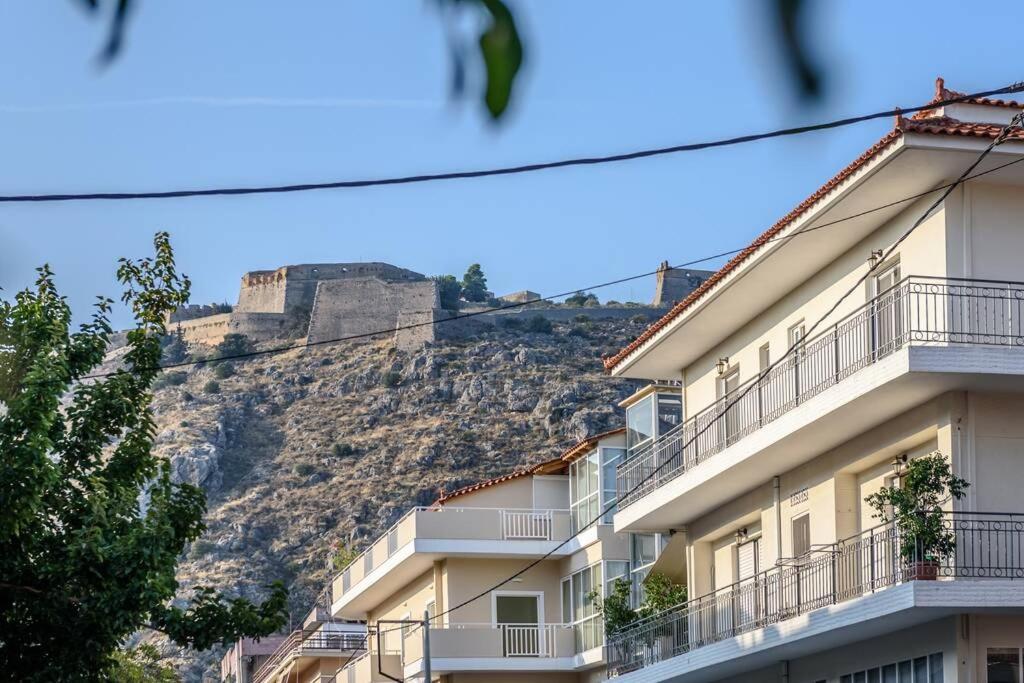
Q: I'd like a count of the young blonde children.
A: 0